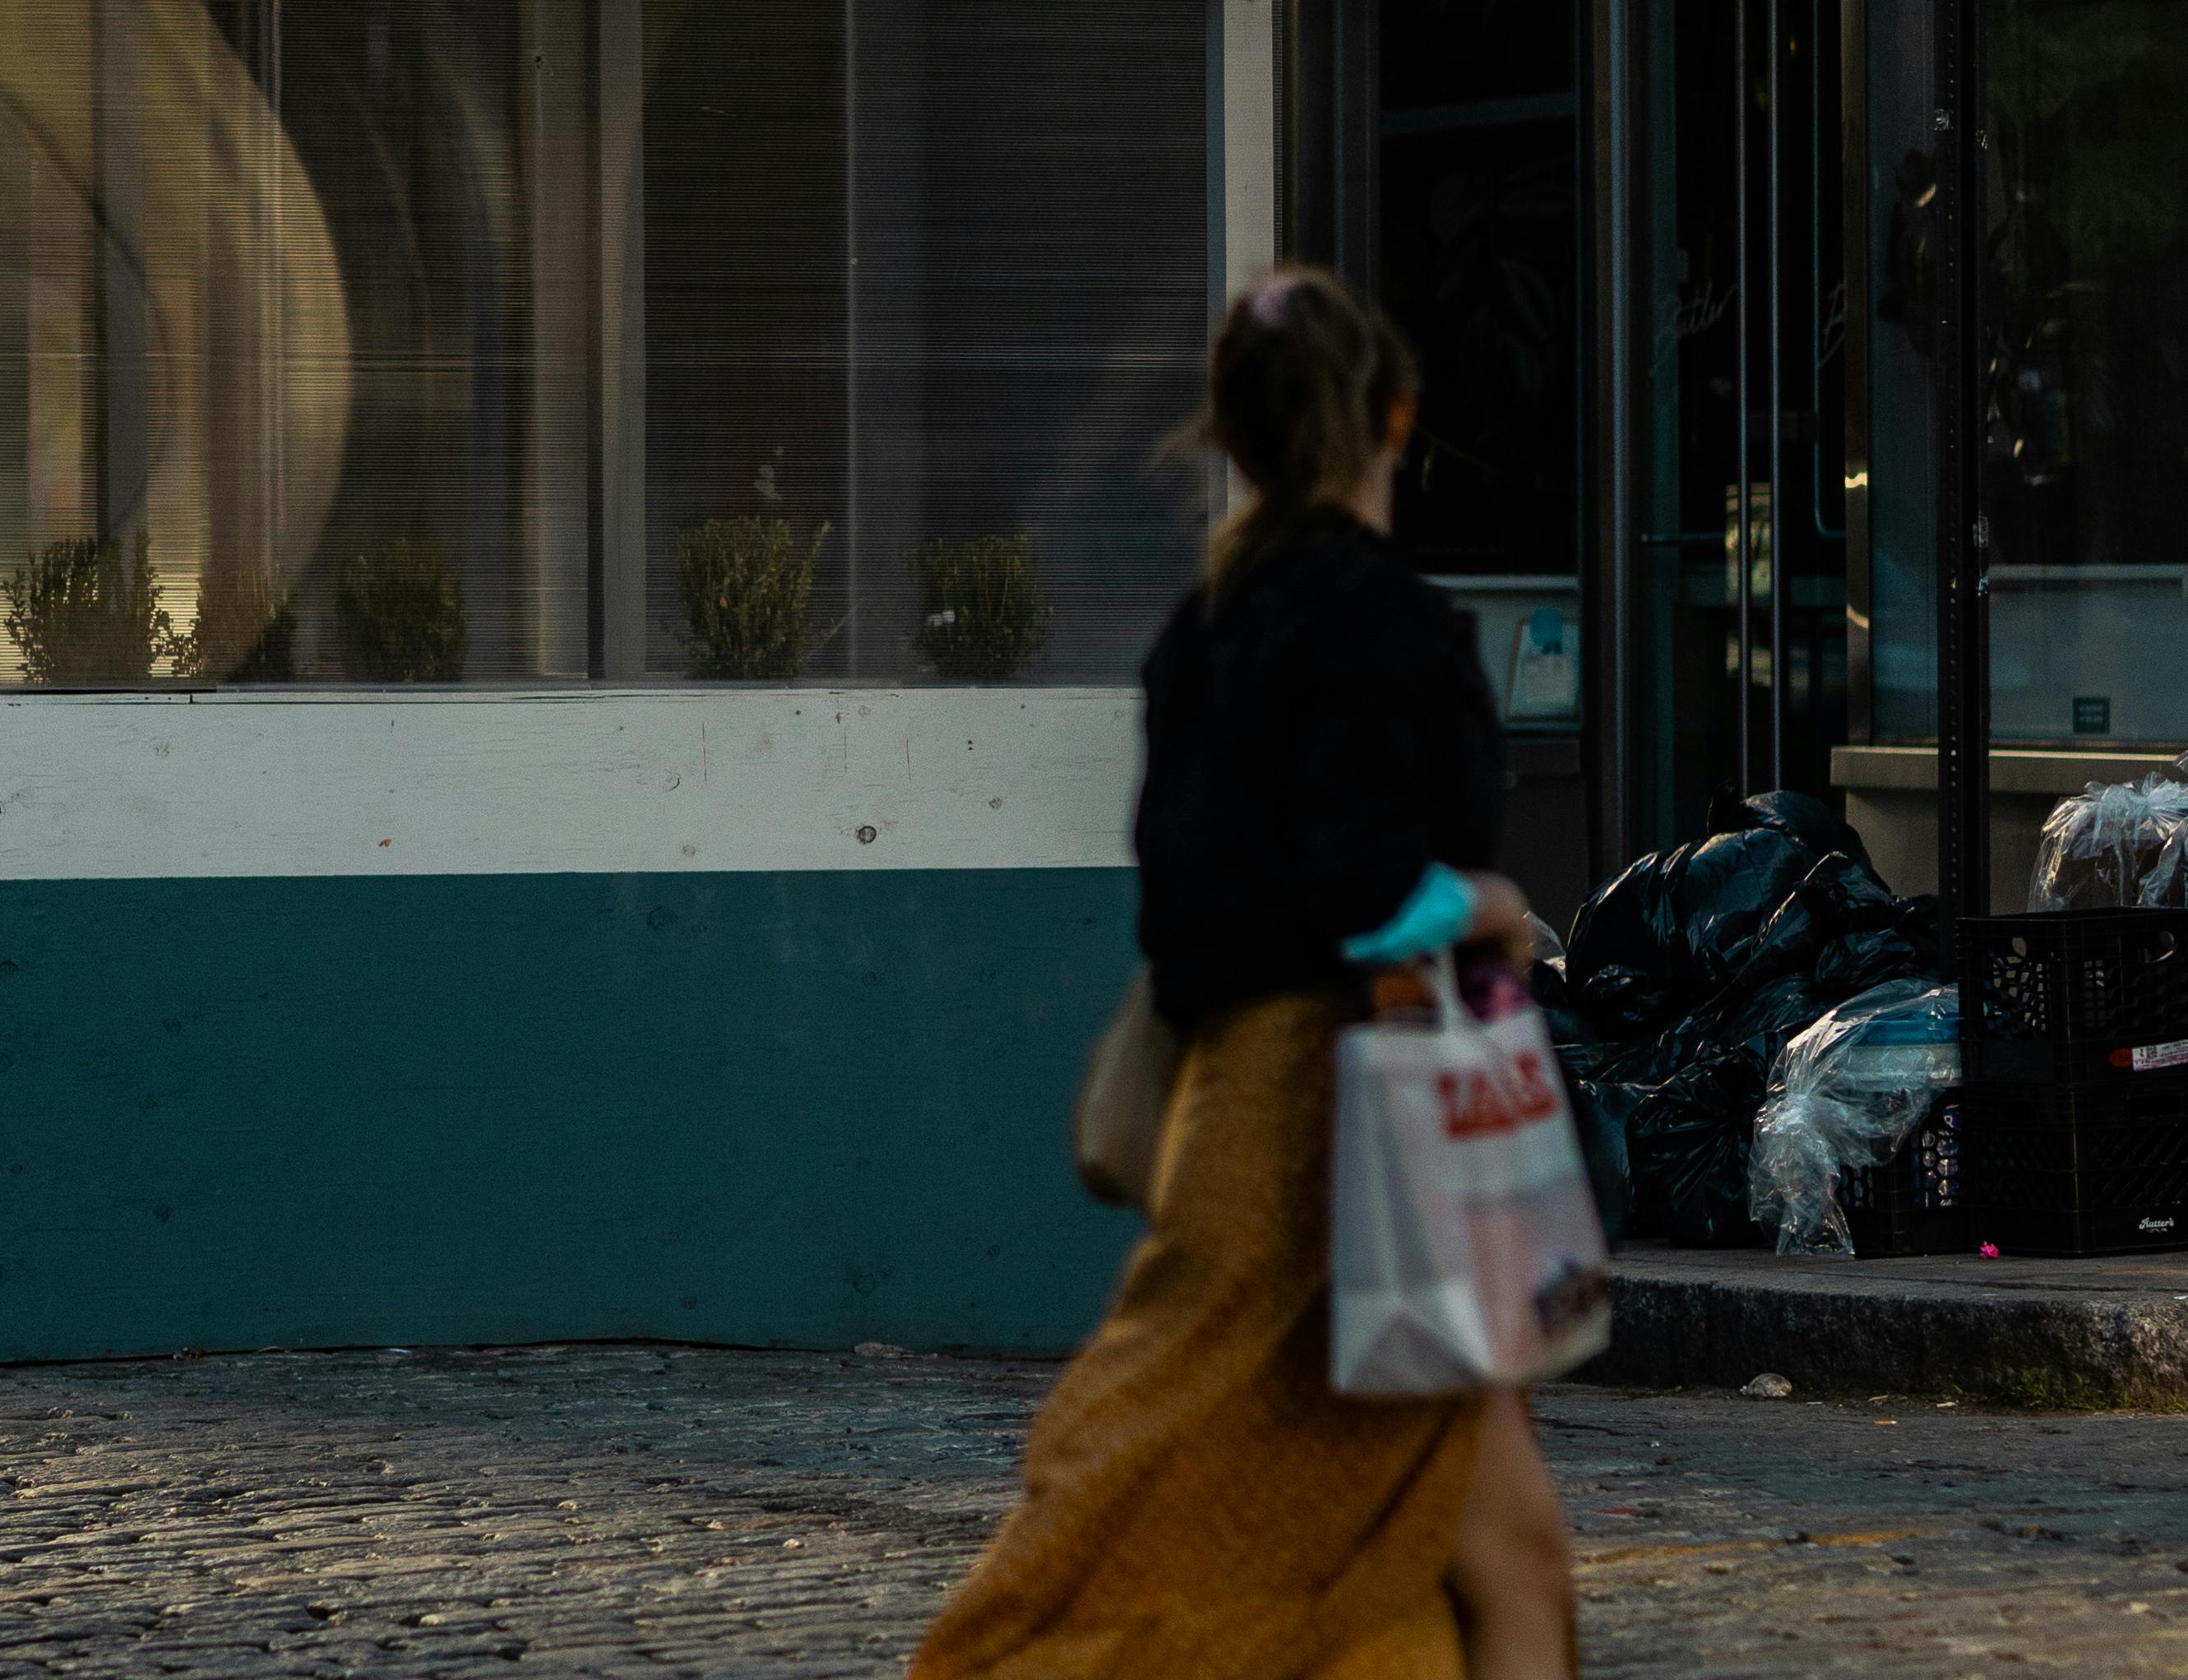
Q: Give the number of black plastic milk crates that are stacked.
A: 2